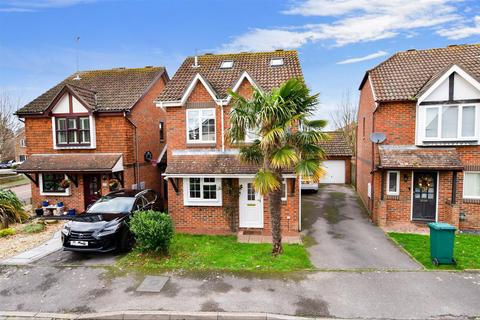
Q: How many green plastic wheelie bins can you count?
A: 1